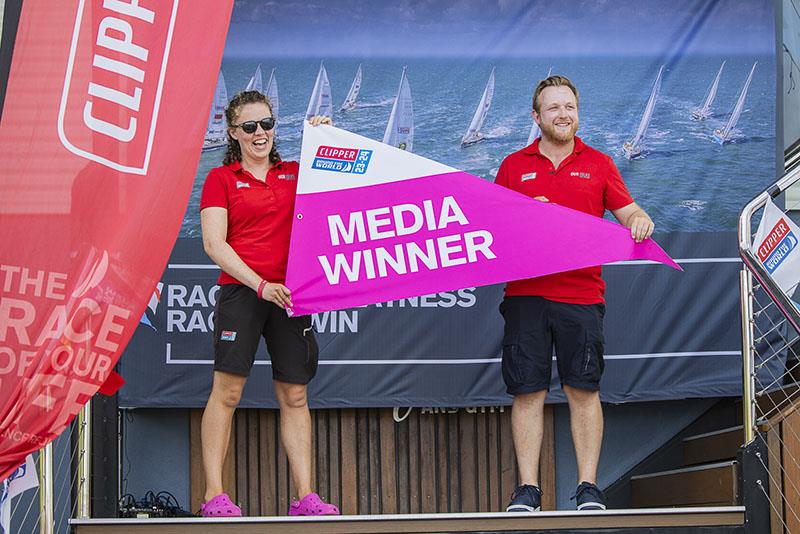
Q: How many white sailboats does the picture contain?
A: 11